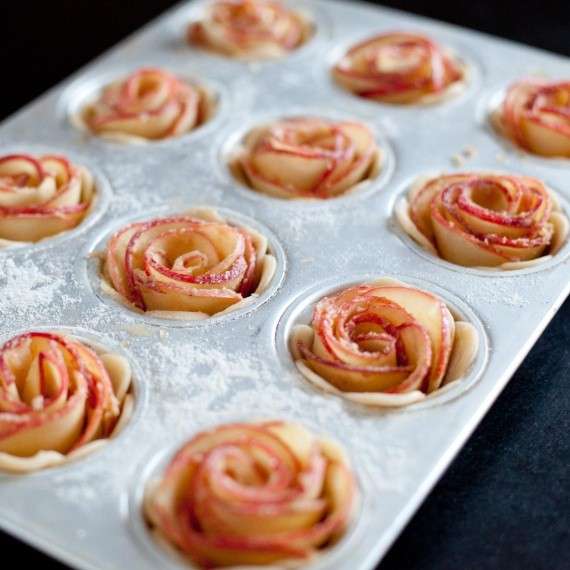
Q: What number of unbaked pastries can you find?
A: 11